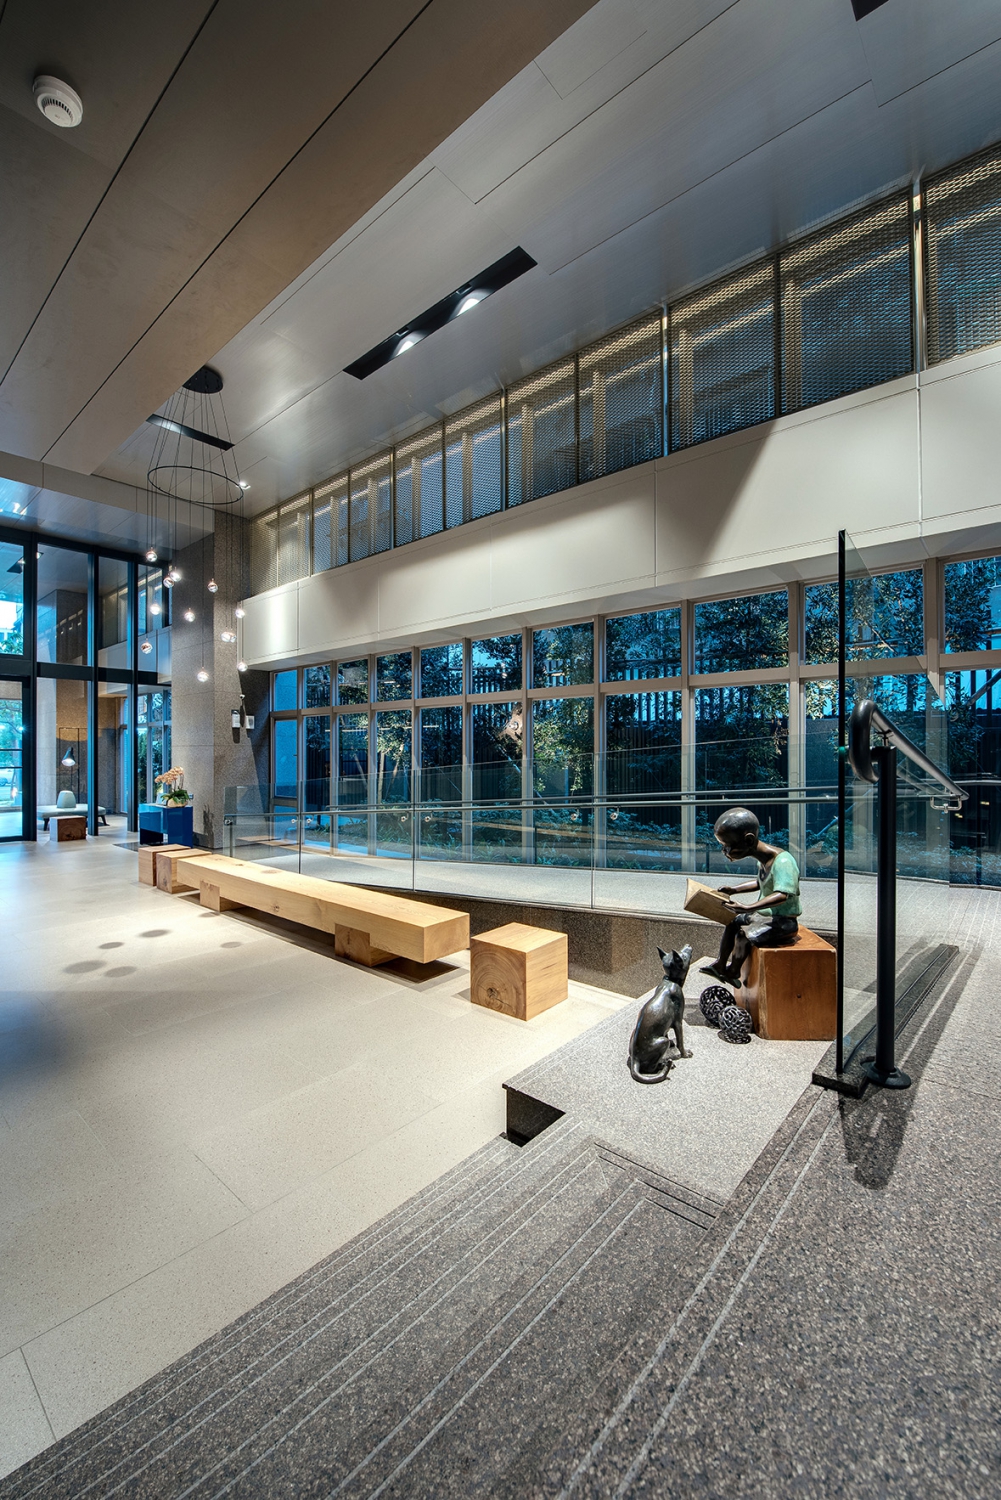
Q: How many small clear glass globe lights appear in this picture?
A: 12